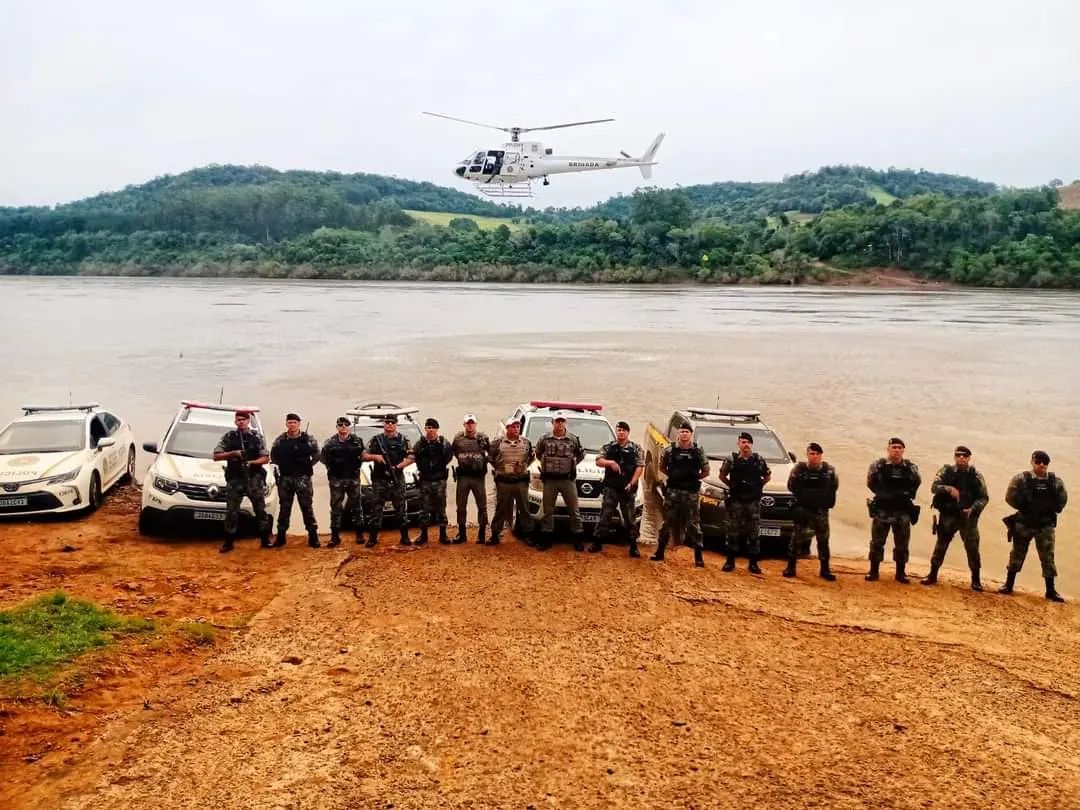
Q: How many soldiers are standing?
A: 15